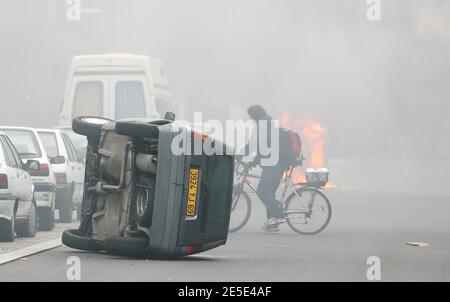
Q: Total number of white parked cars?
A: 3